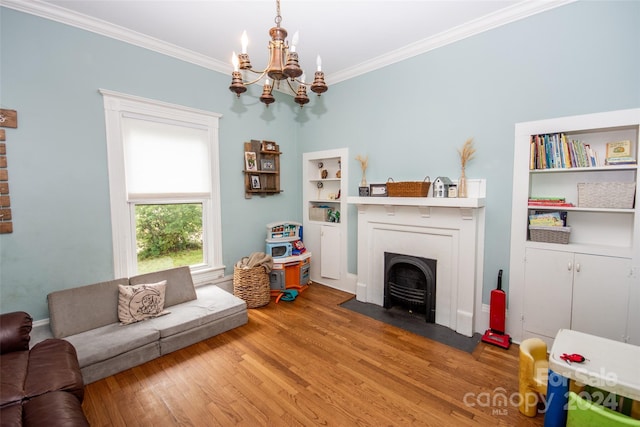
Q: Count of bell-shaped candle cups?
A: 6